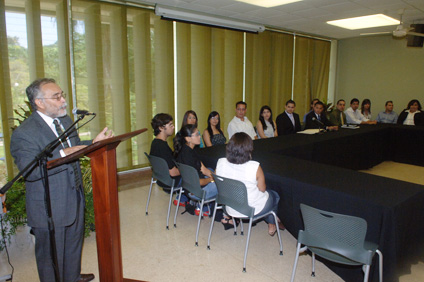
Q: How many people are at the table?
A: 15